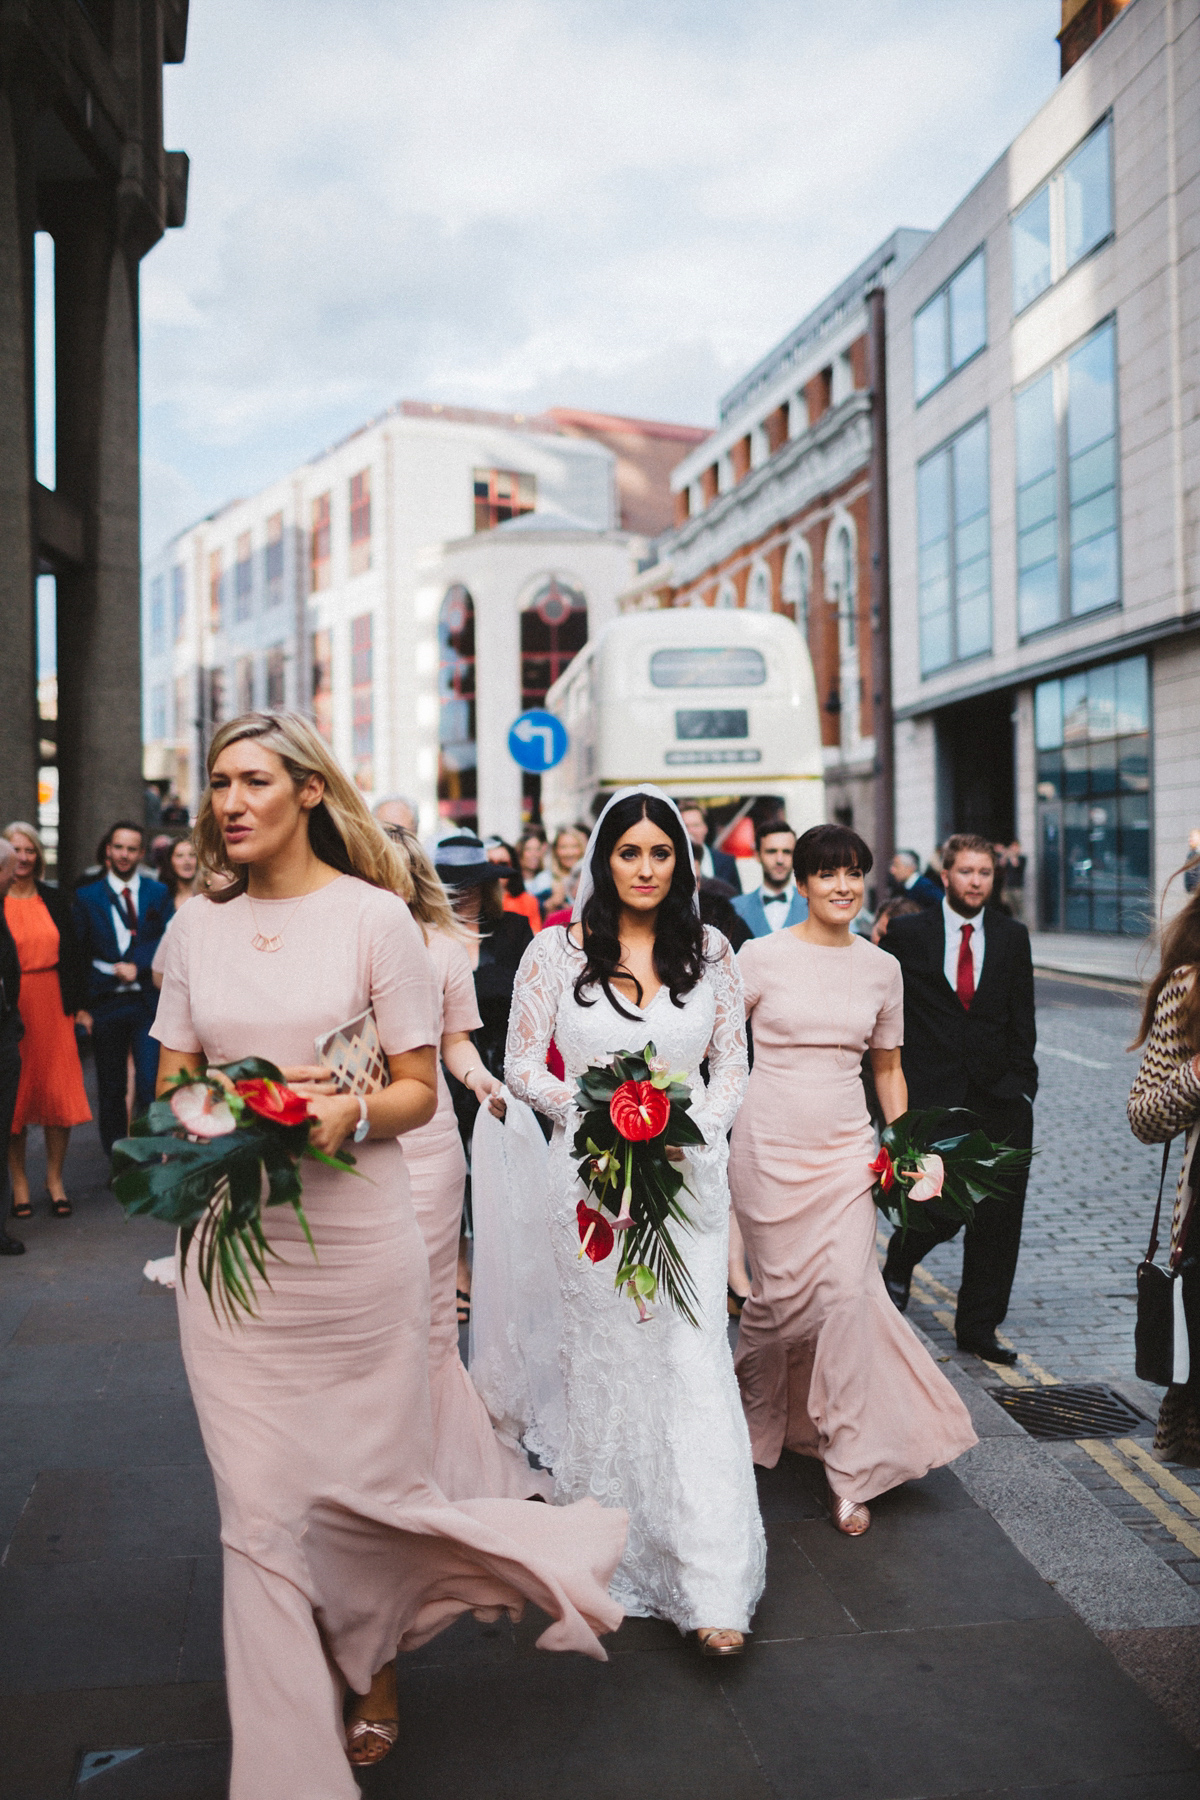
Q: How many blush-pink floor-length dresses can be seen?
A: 3